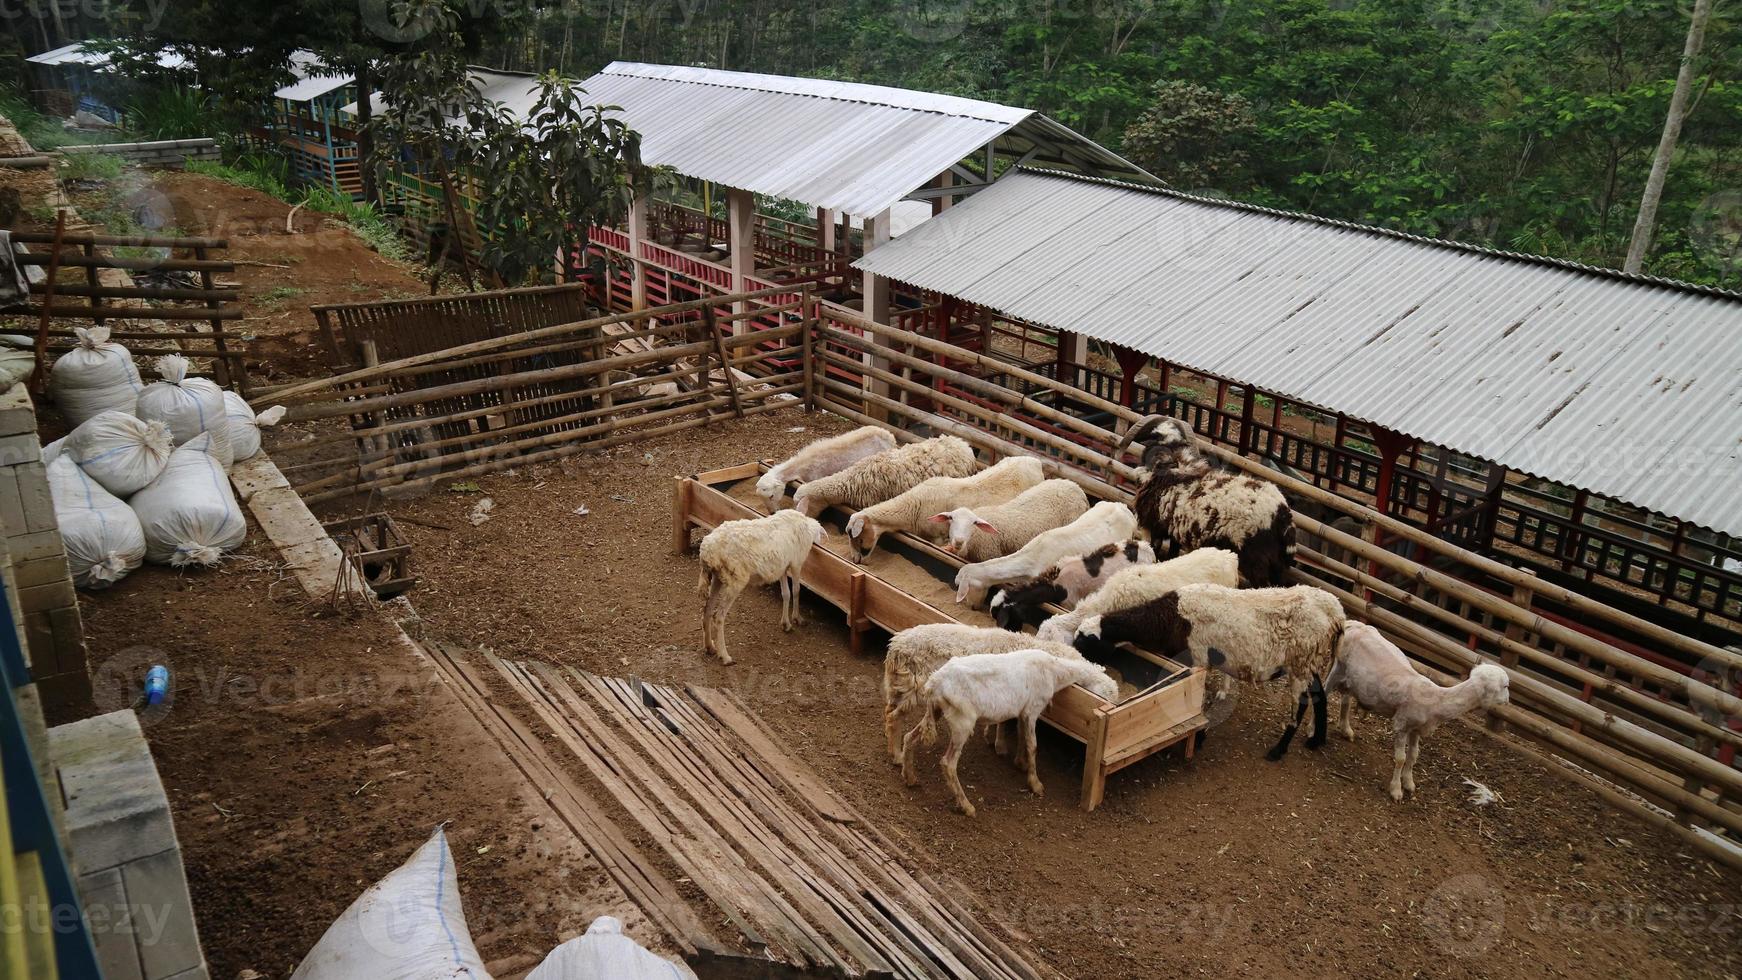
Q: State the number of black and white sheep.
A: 3